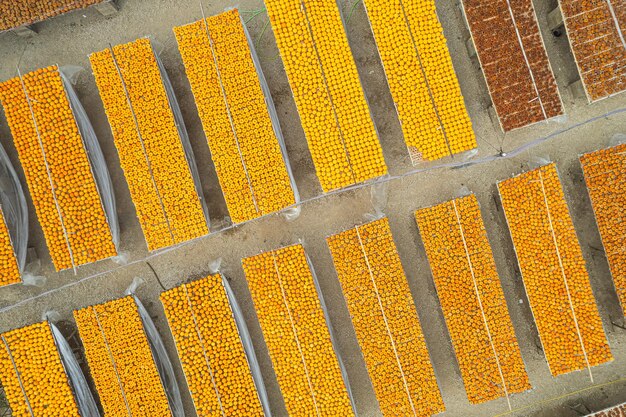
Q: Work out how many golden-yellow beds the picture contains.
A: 14